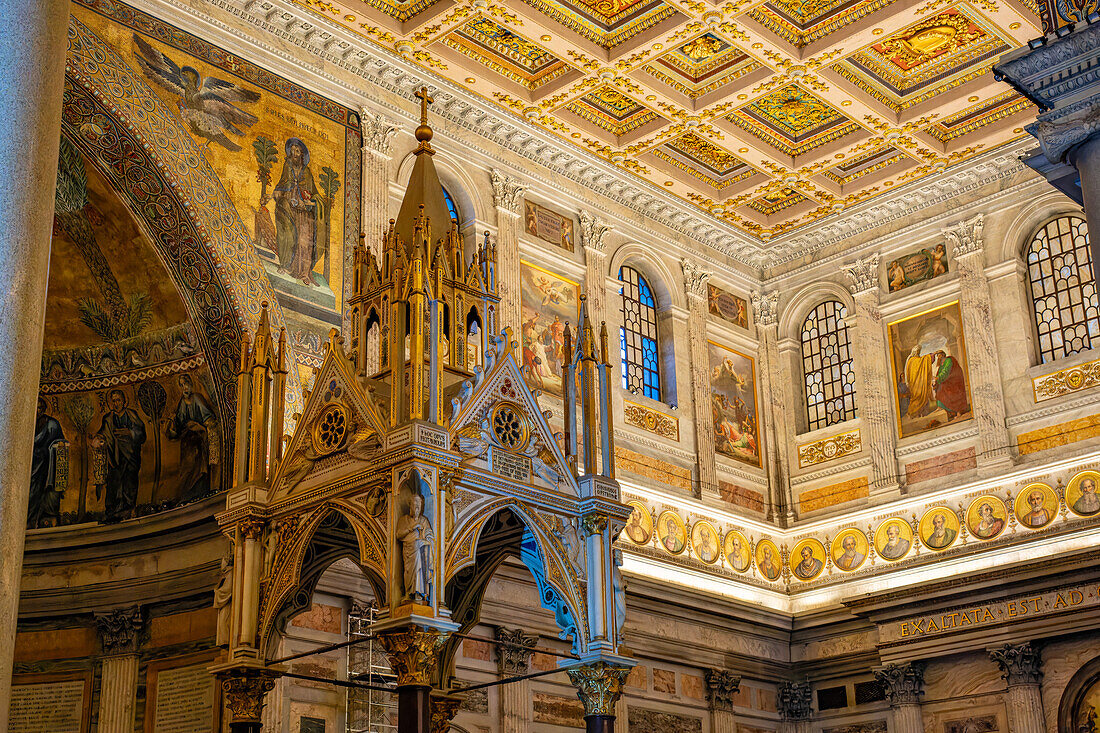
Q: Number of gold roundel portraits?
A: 12